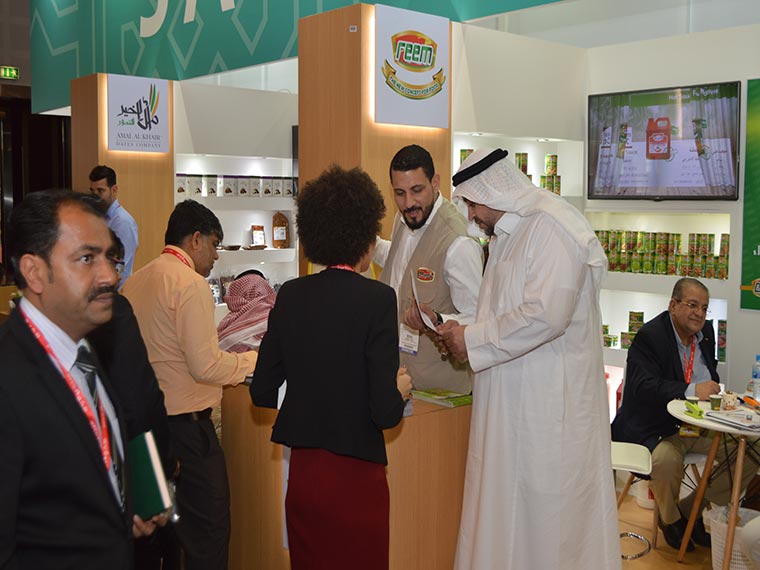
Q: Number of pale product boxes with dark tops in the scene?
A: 9